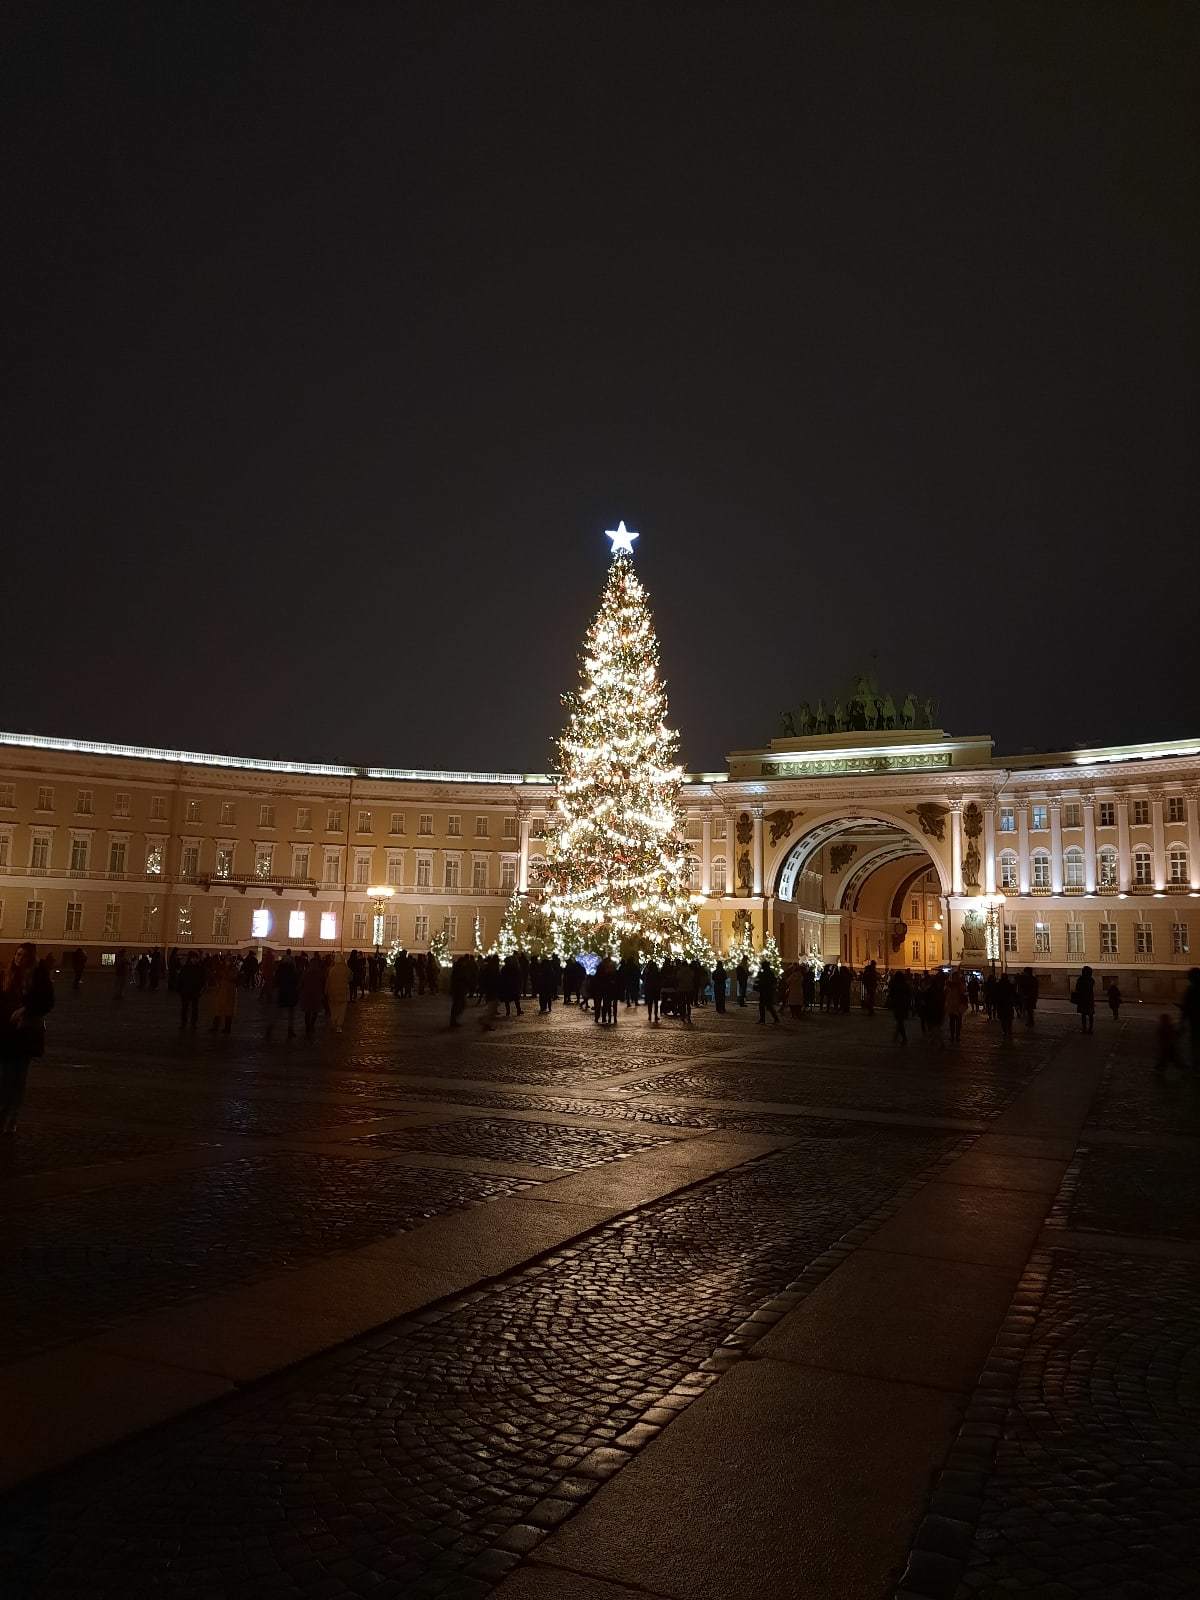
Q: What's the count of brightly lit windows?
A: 3